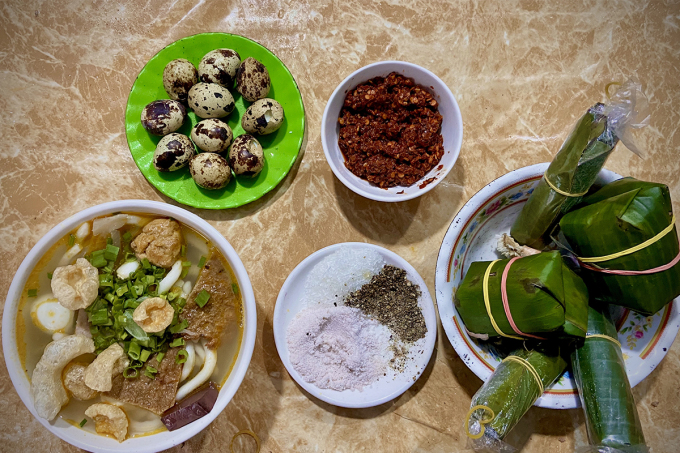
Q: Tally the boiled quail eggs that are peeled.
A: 1